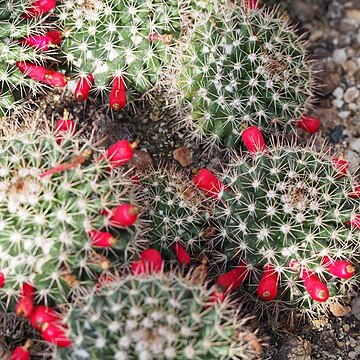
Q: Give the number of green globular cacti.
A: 7